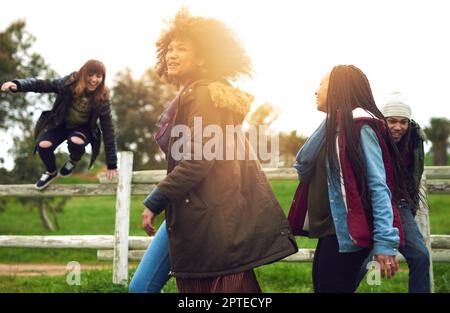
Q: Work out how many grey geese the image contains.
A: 0